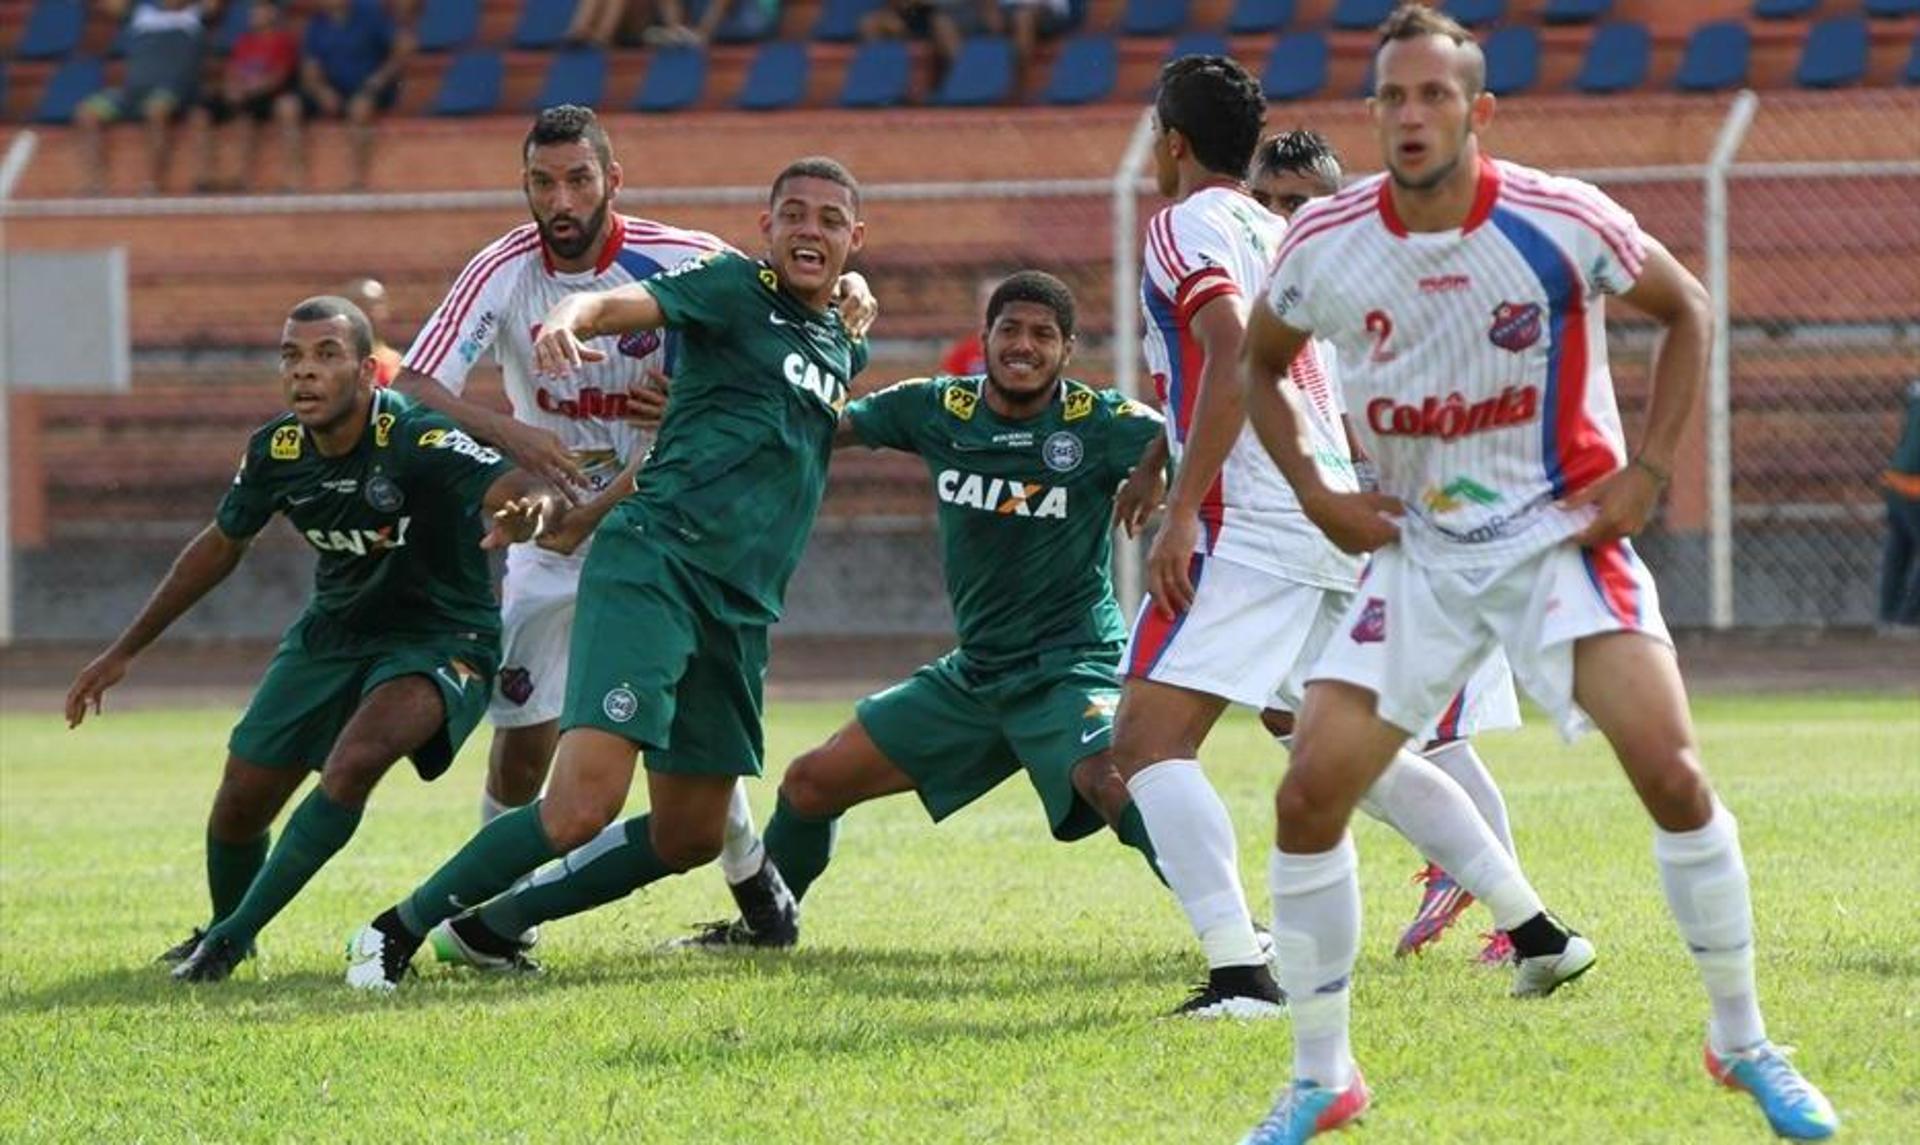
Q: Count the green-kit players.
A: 3